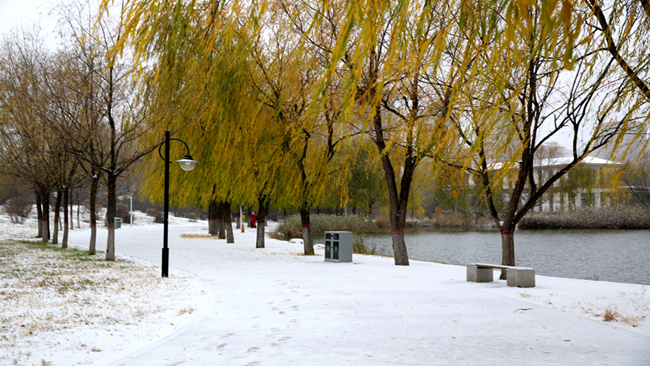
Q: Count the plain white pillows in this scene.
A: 0